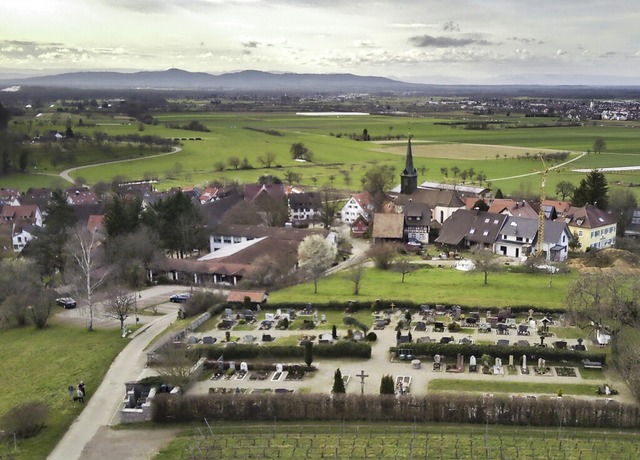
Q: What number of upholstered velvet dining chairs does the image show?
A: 0